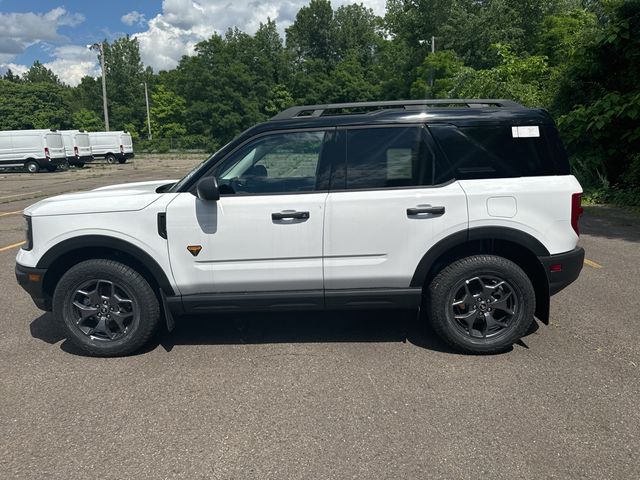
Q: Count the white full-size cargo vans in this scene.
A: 3